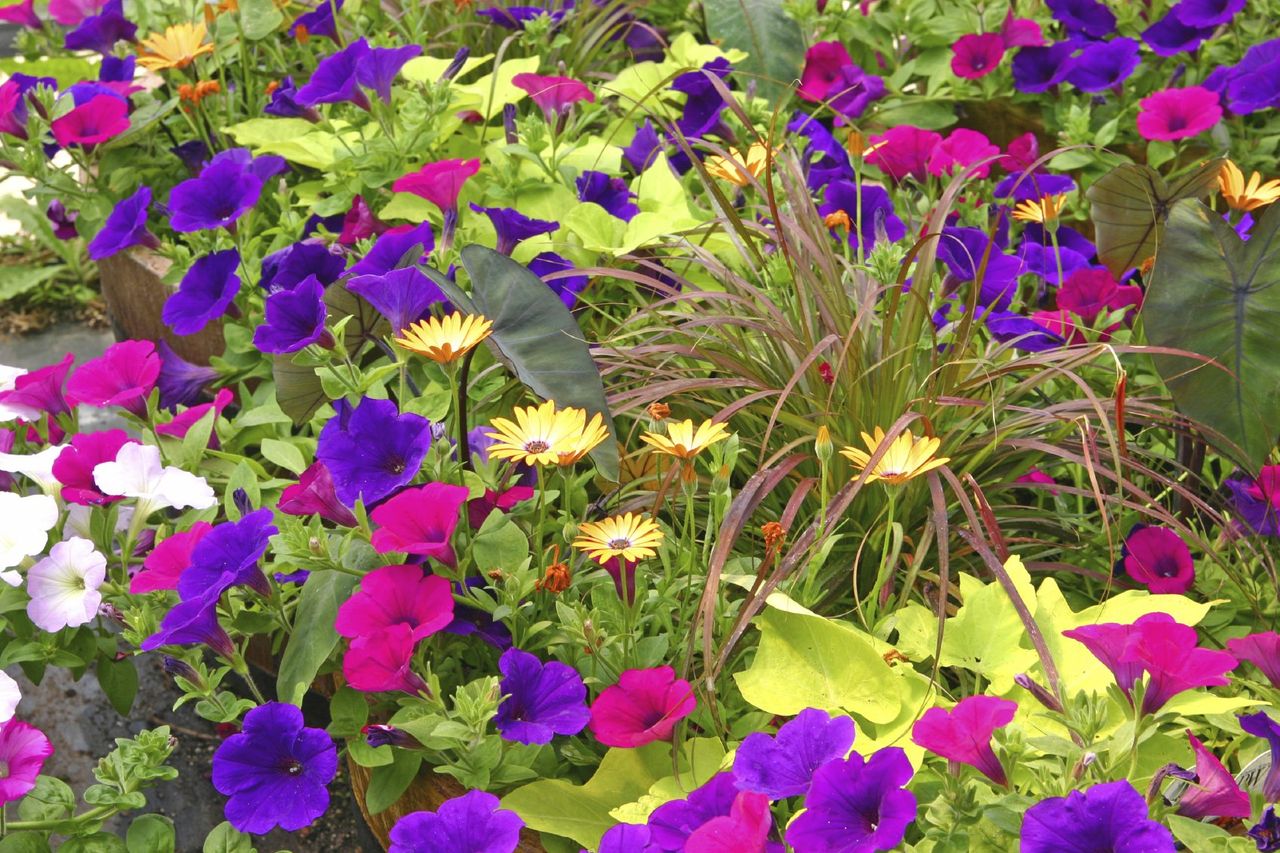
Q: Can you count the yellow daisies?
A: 10